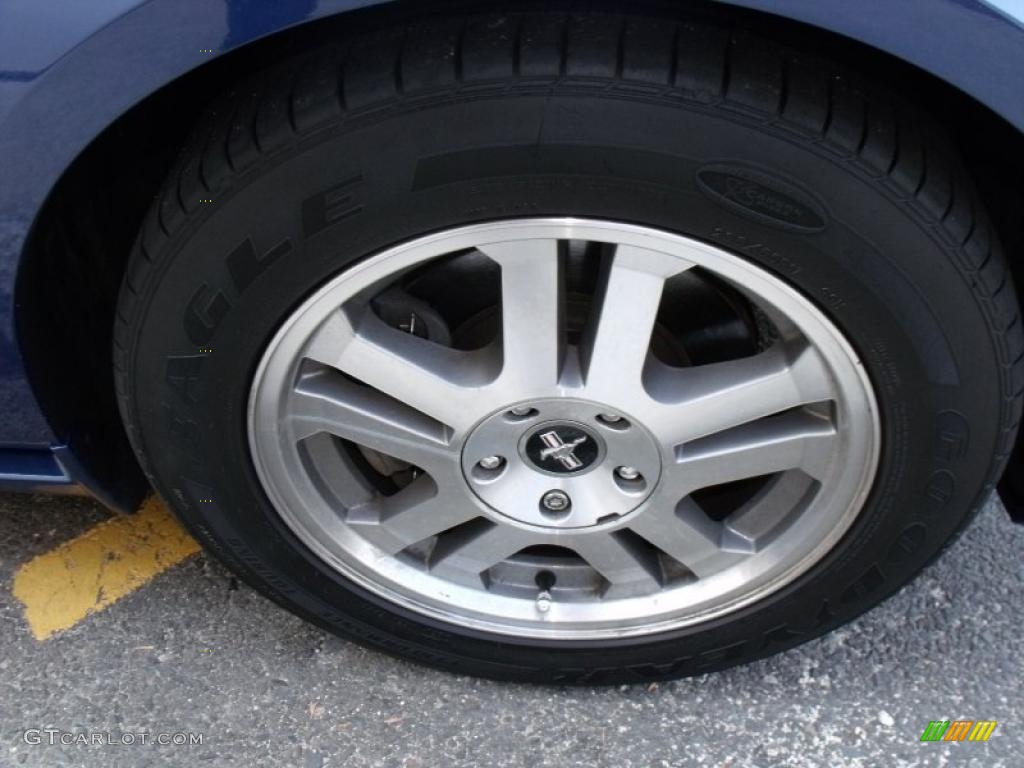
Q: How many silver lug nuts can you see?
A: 5